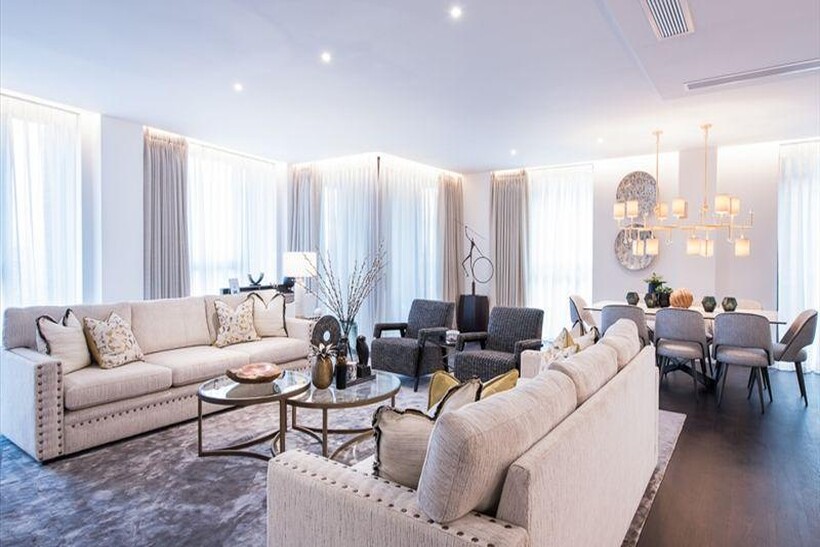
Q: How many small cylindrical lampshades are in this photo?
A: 11